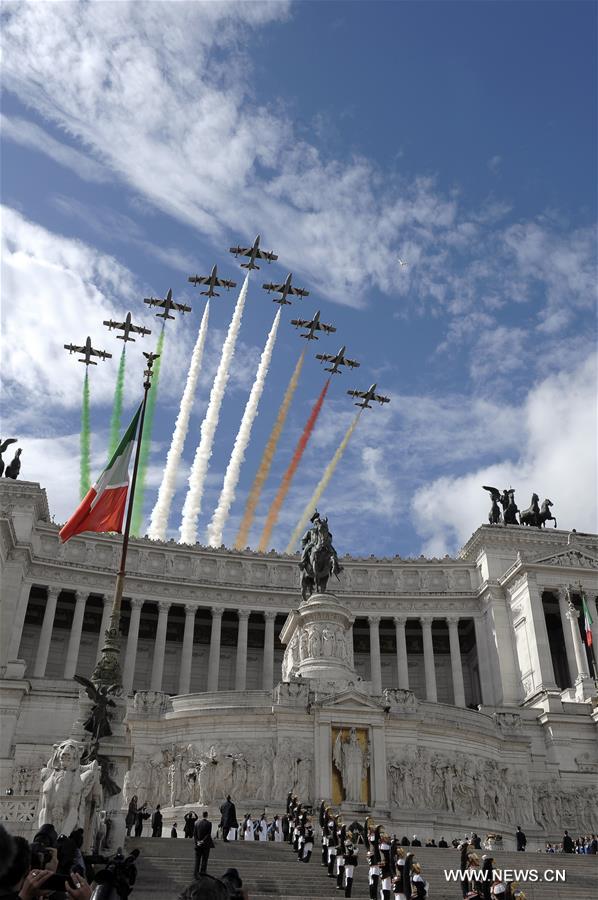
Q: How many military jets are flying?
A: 9